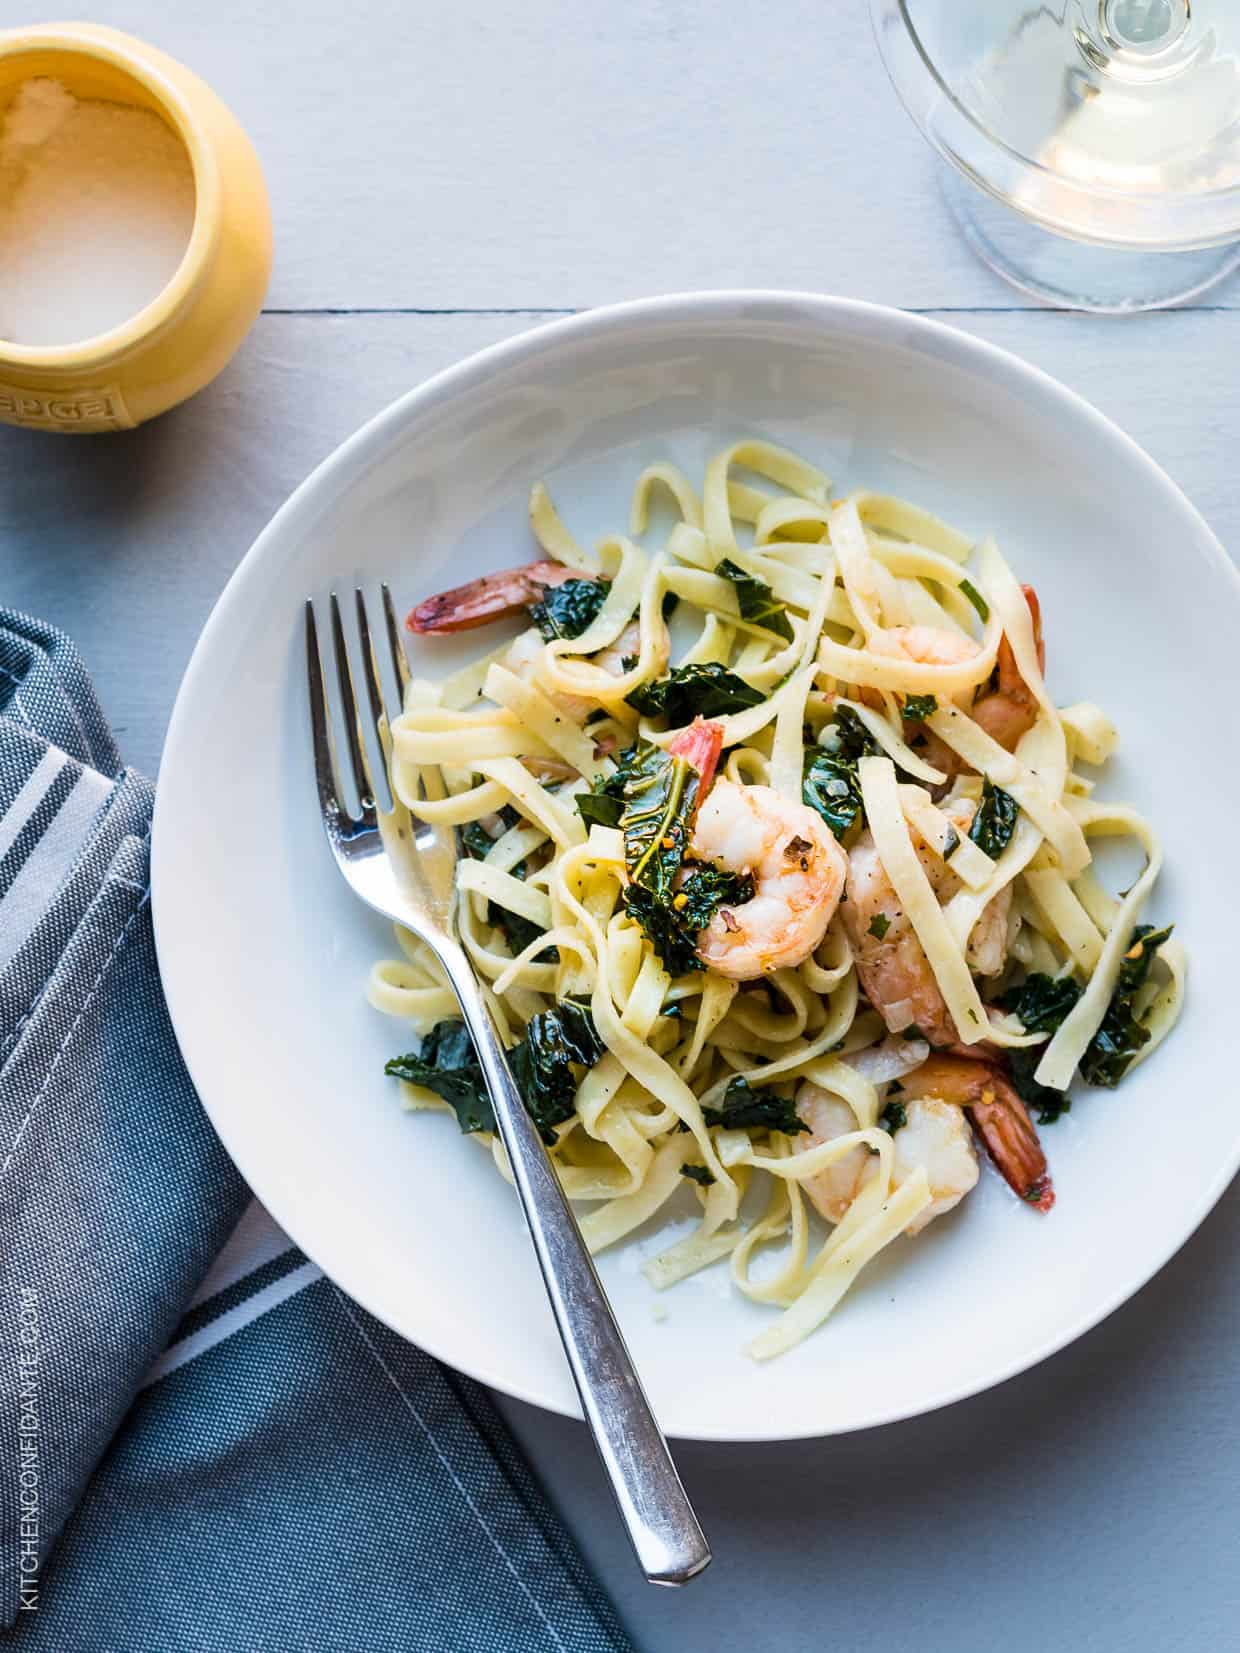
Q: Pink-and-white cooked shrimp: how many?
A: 5